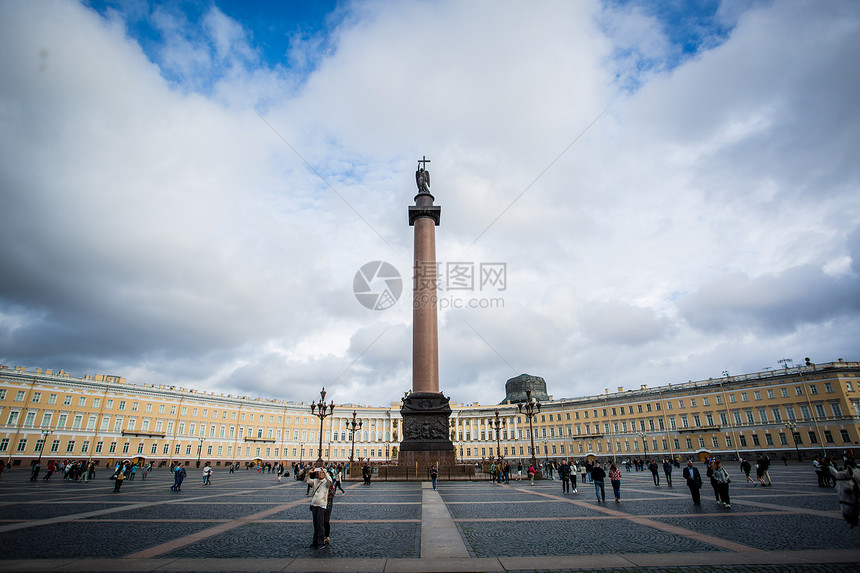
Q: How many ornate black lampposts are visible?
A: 4